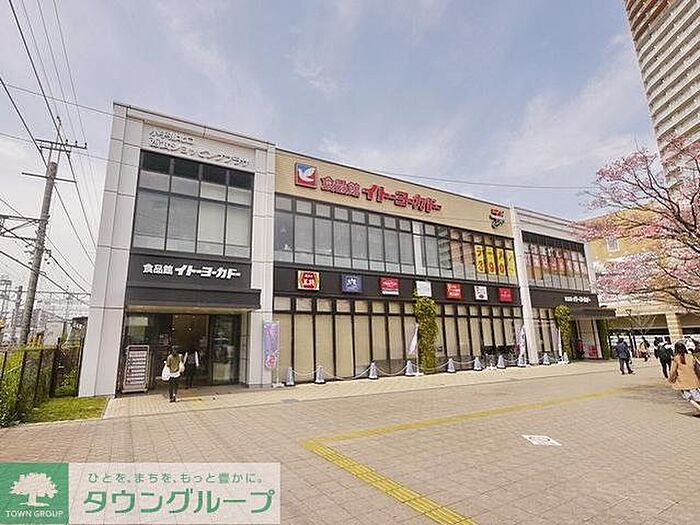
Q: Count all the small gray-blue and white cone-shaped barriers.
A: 10